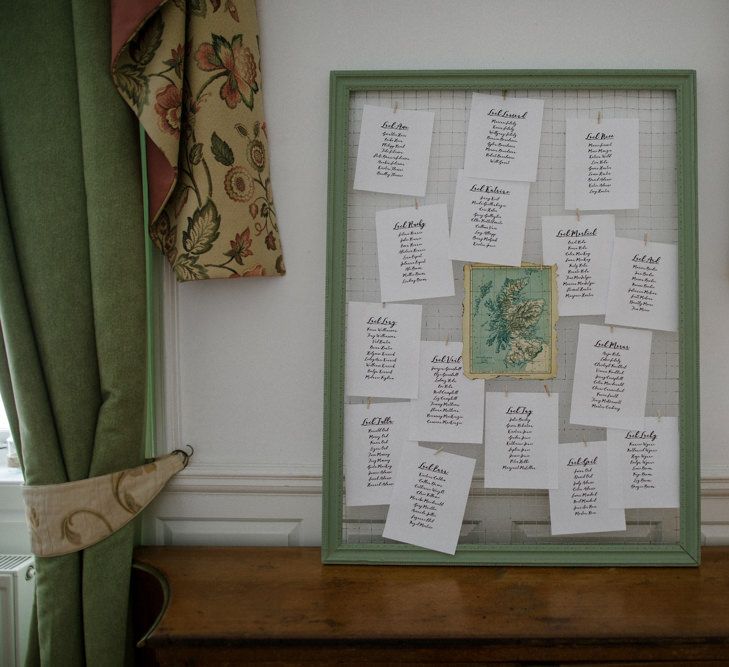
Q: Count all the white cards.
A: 15